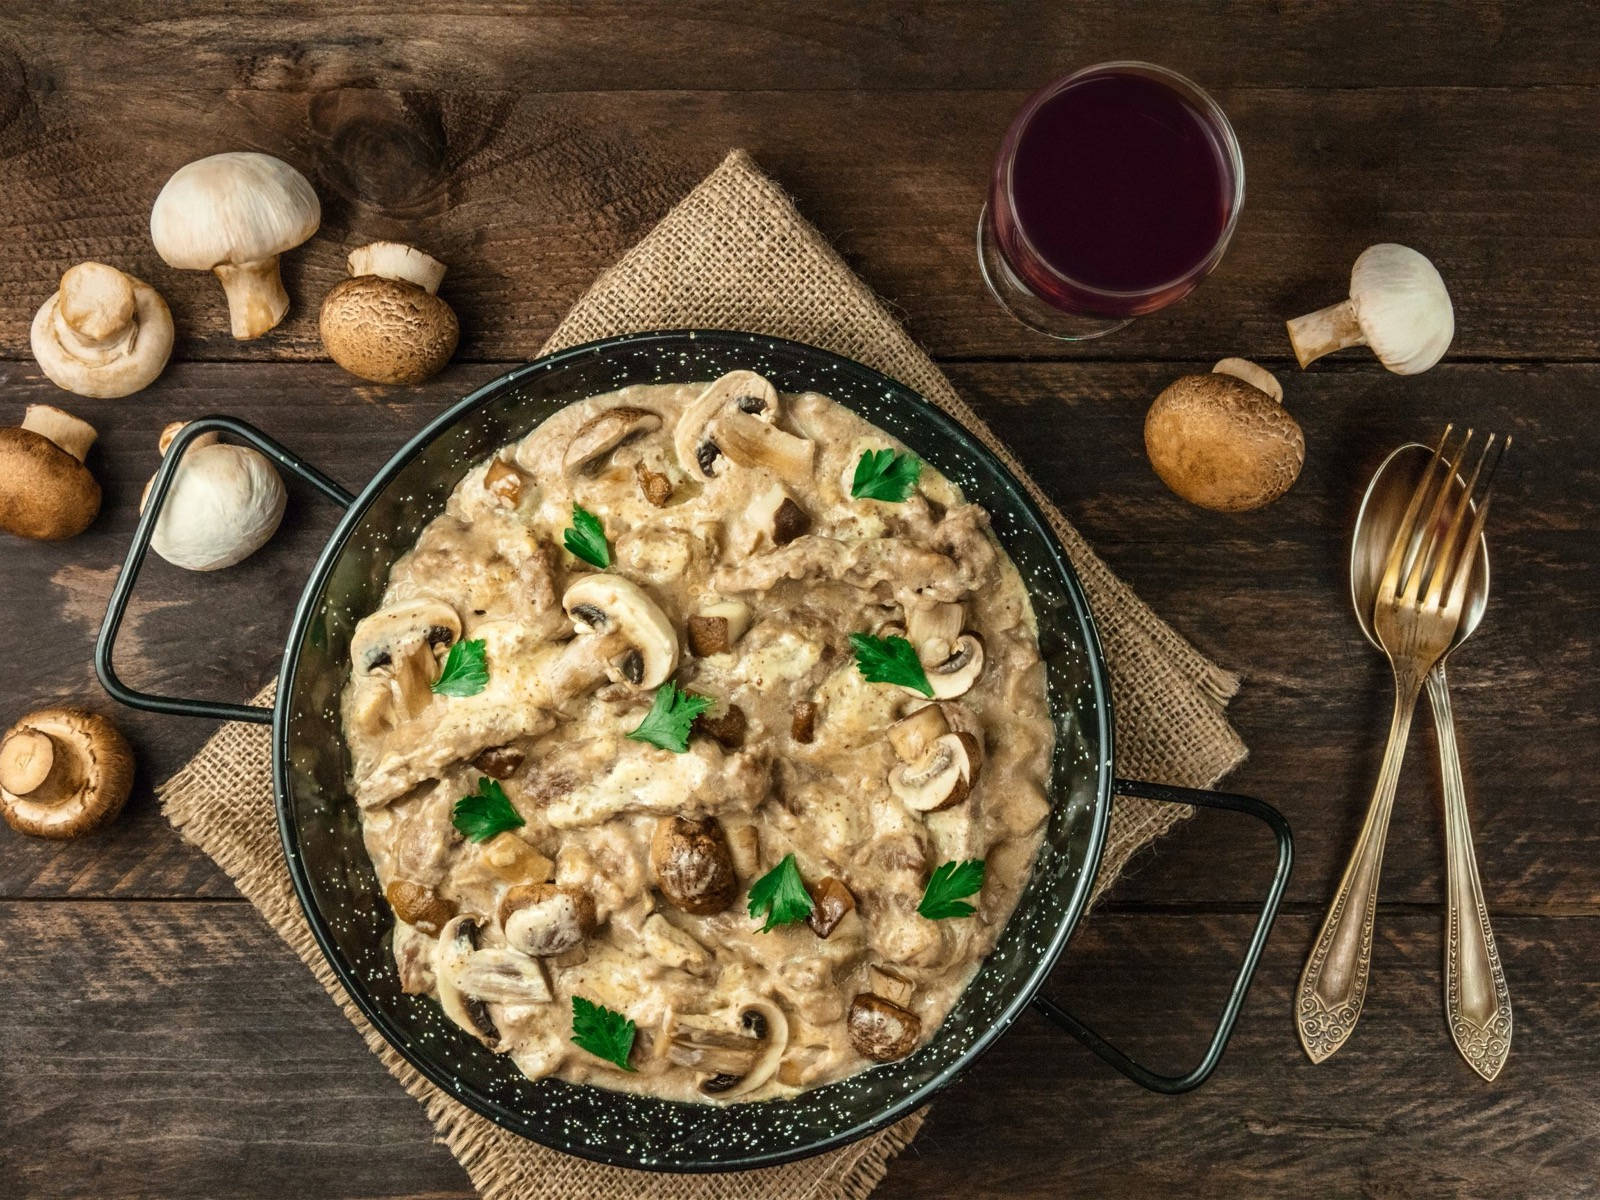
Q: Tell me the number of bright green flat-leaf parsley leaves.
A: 9